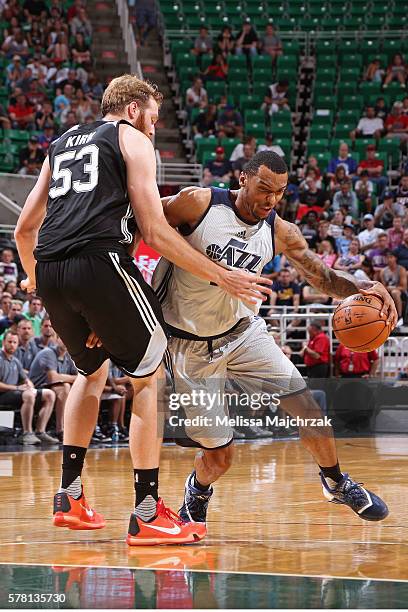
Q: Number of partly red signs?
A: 1